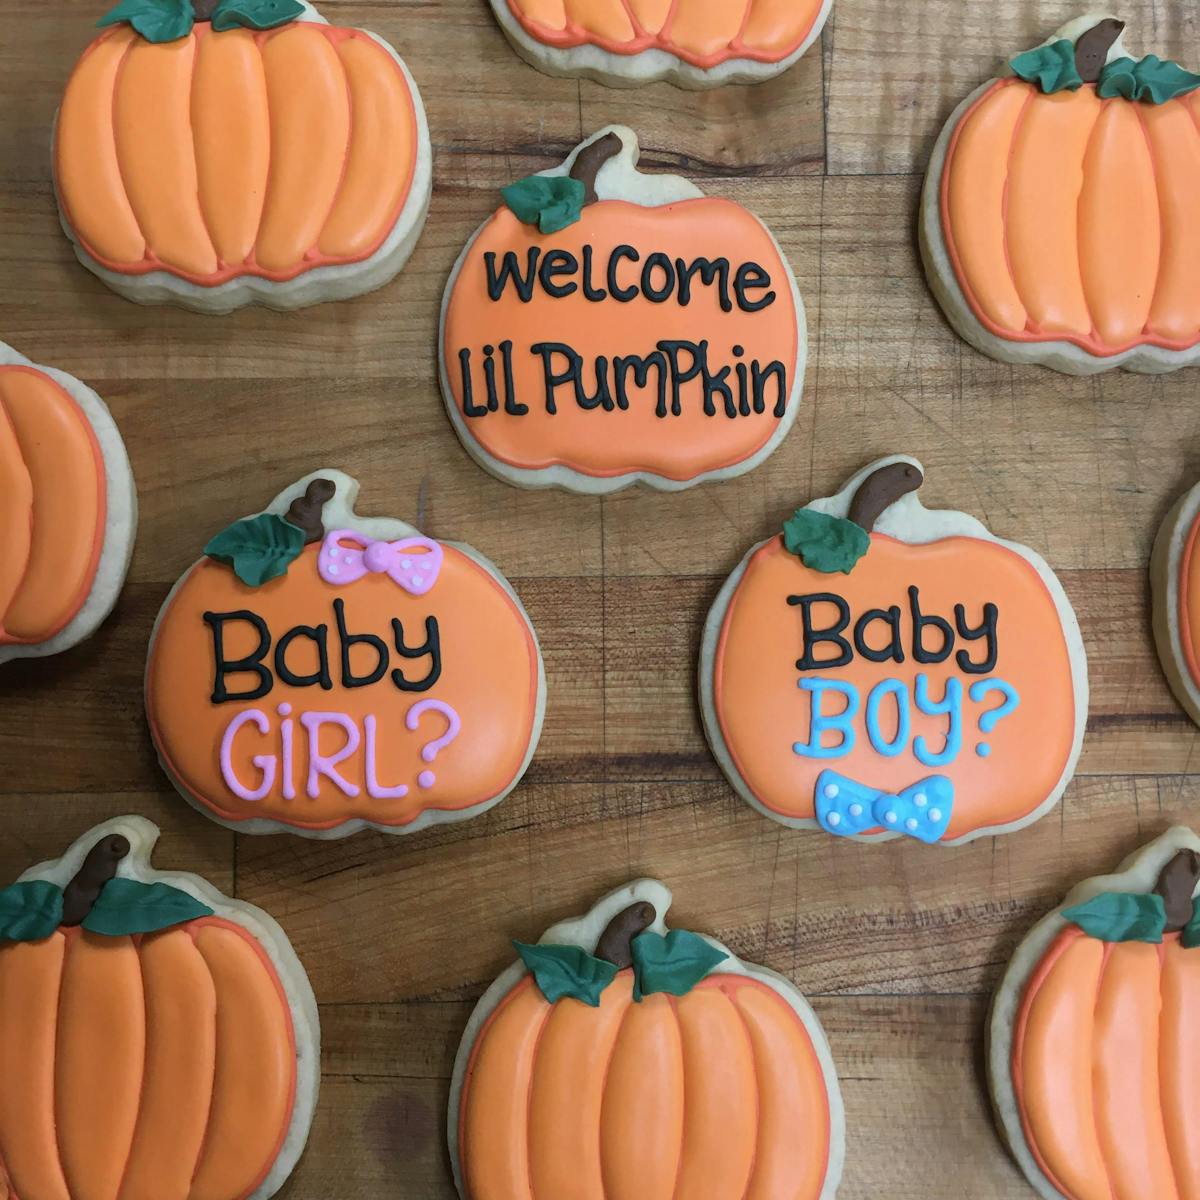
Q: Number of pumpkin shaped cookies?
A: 11